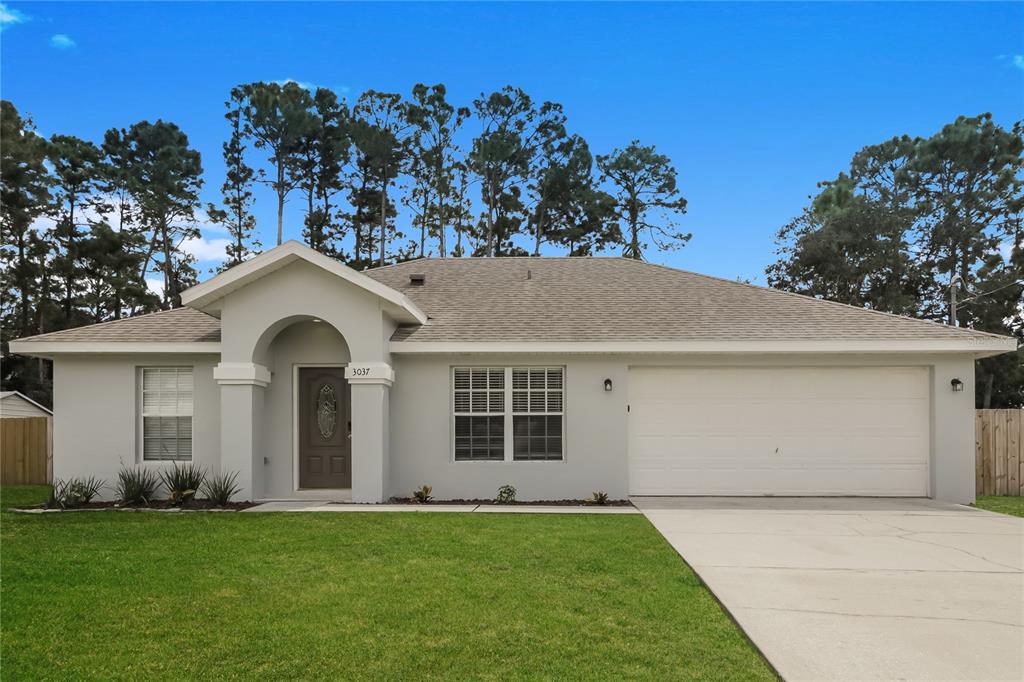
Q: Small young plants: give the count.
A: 3